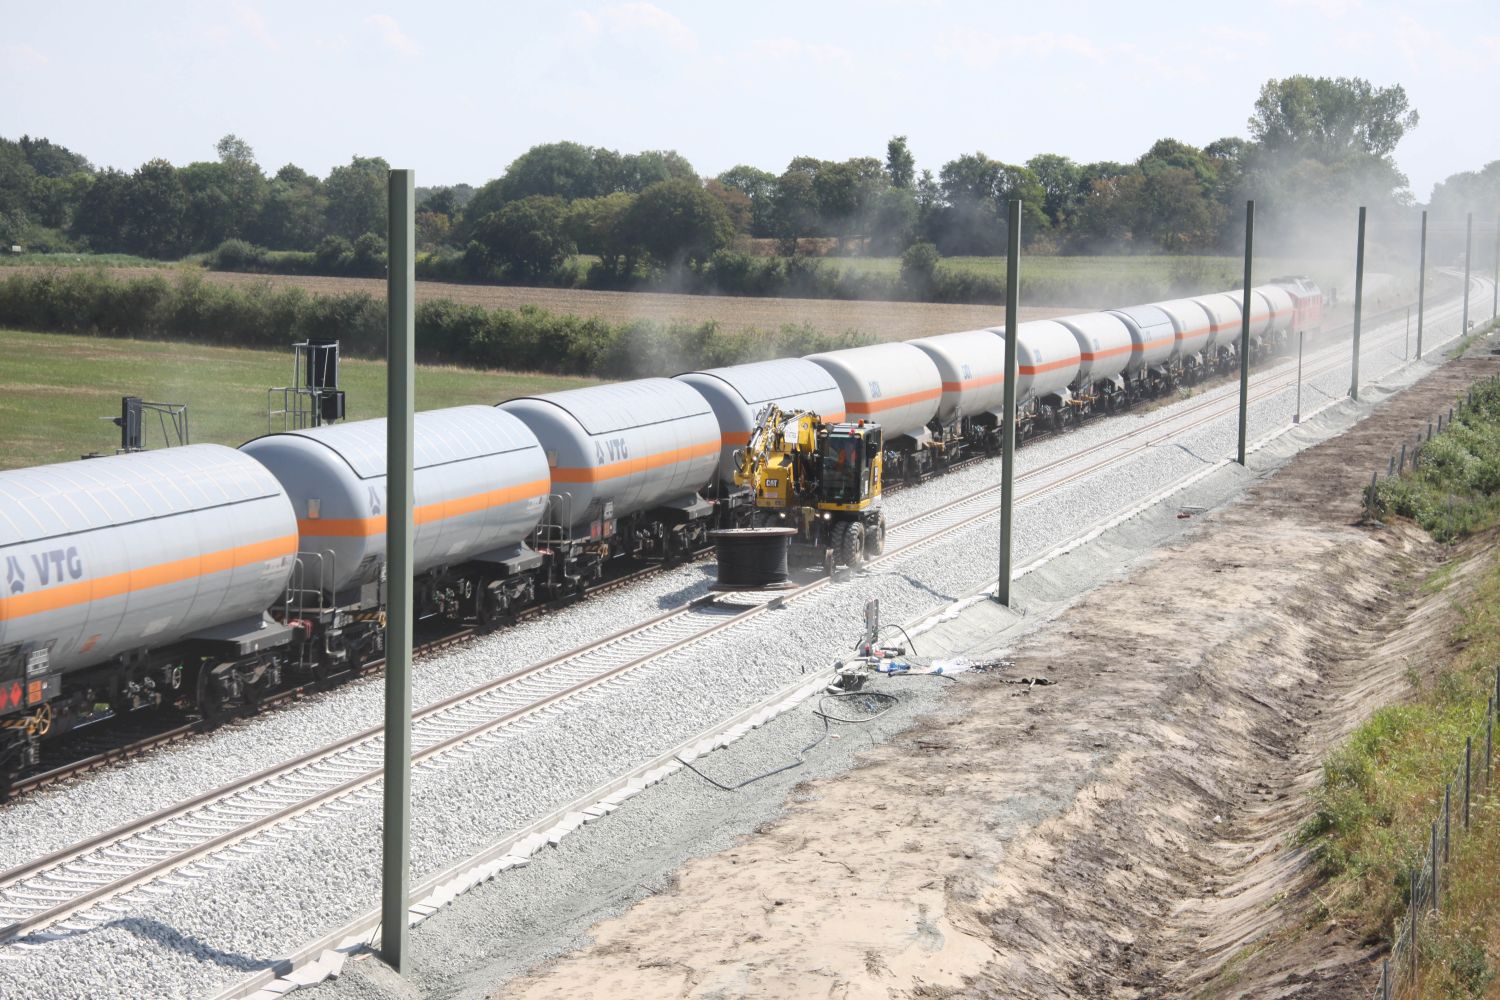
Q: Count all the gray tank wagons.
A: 5